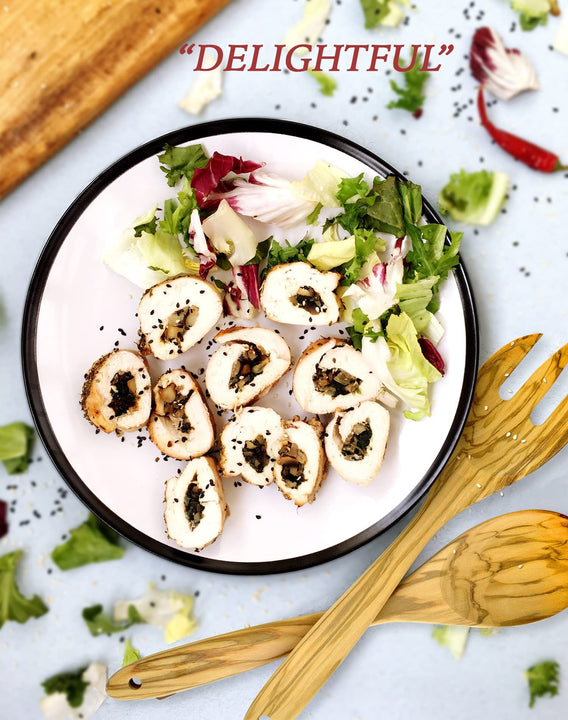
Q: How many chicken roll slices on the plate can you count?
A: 10